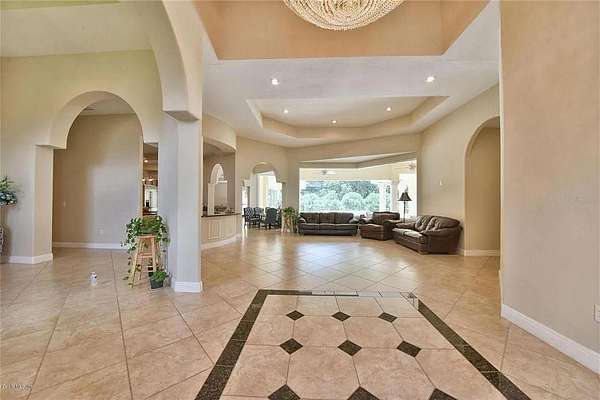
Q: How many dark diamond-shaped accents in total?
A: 9